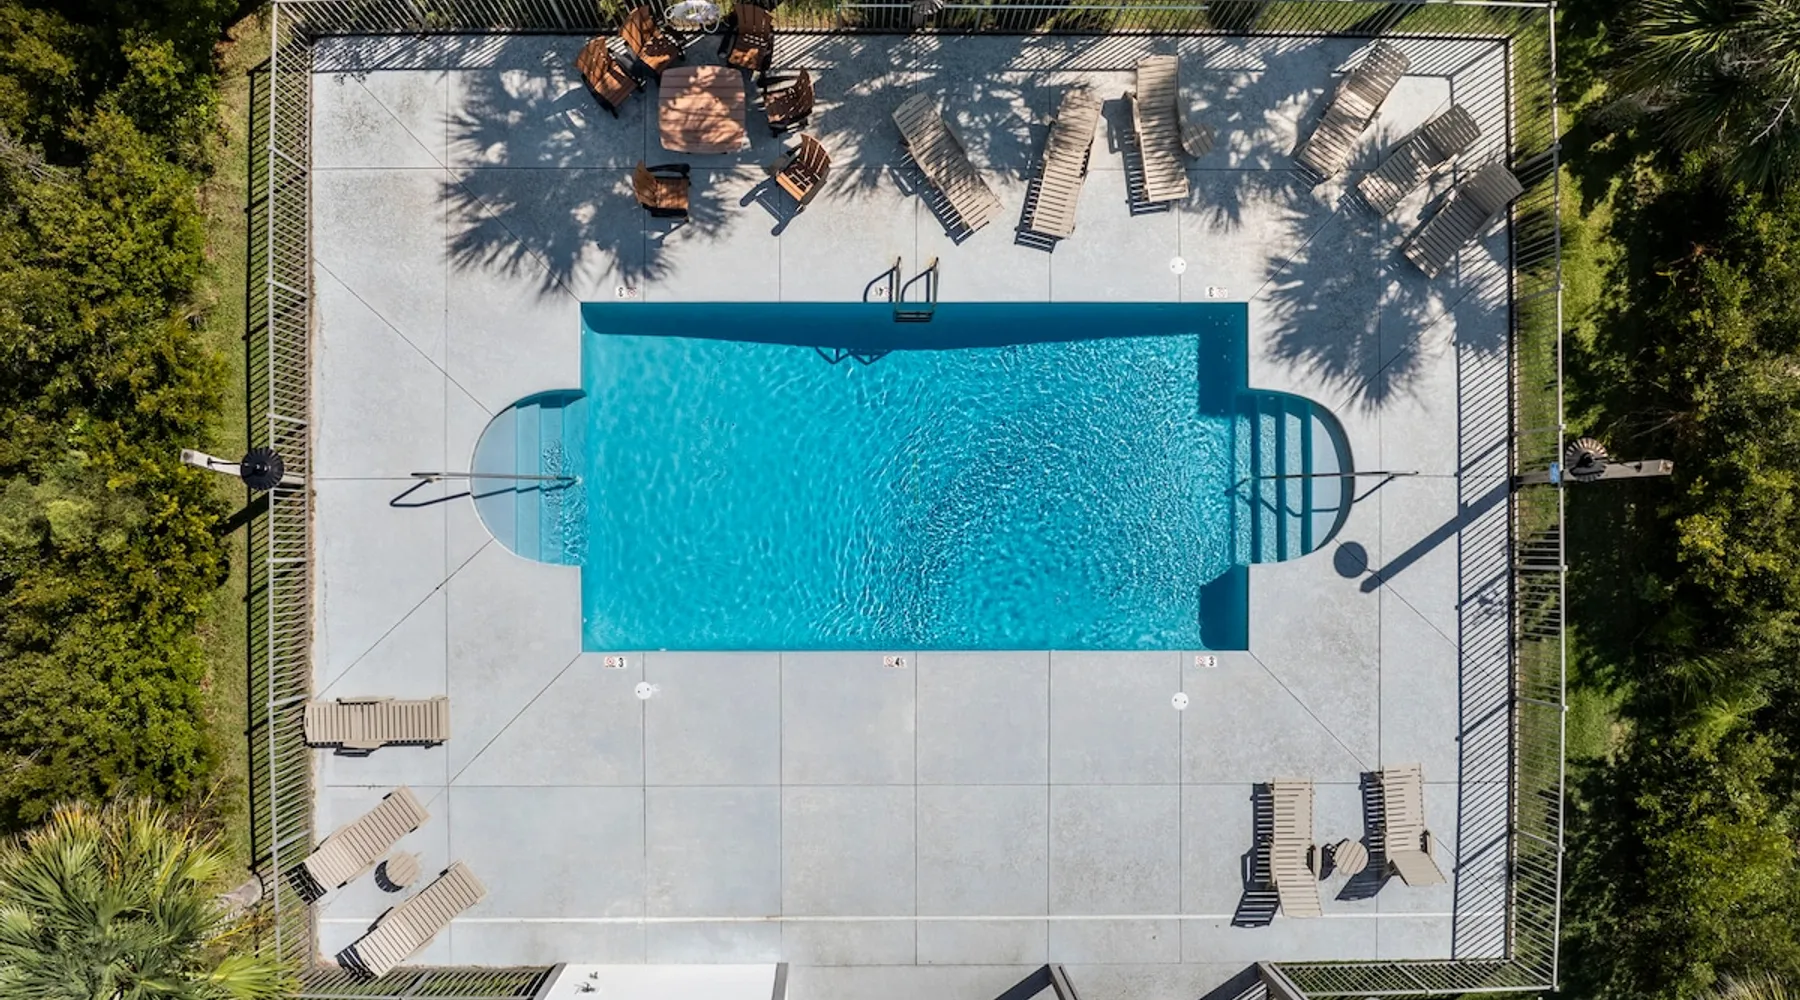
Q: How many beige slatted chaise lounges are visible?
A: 11